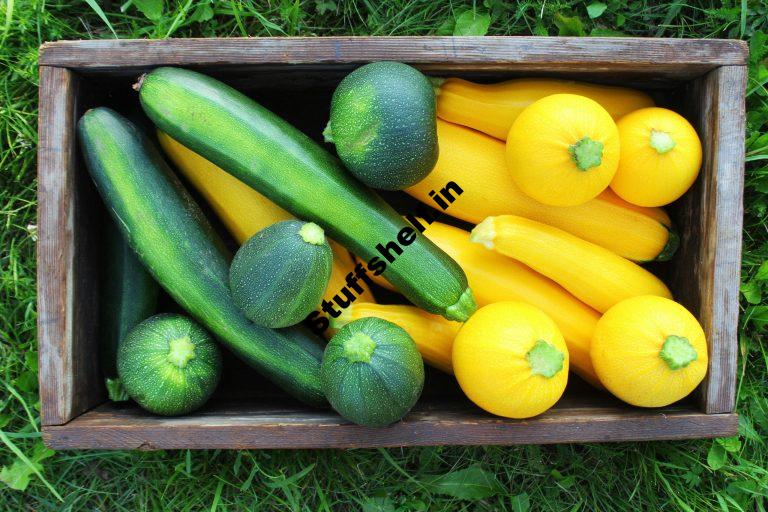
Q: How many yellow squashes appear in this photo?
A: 10